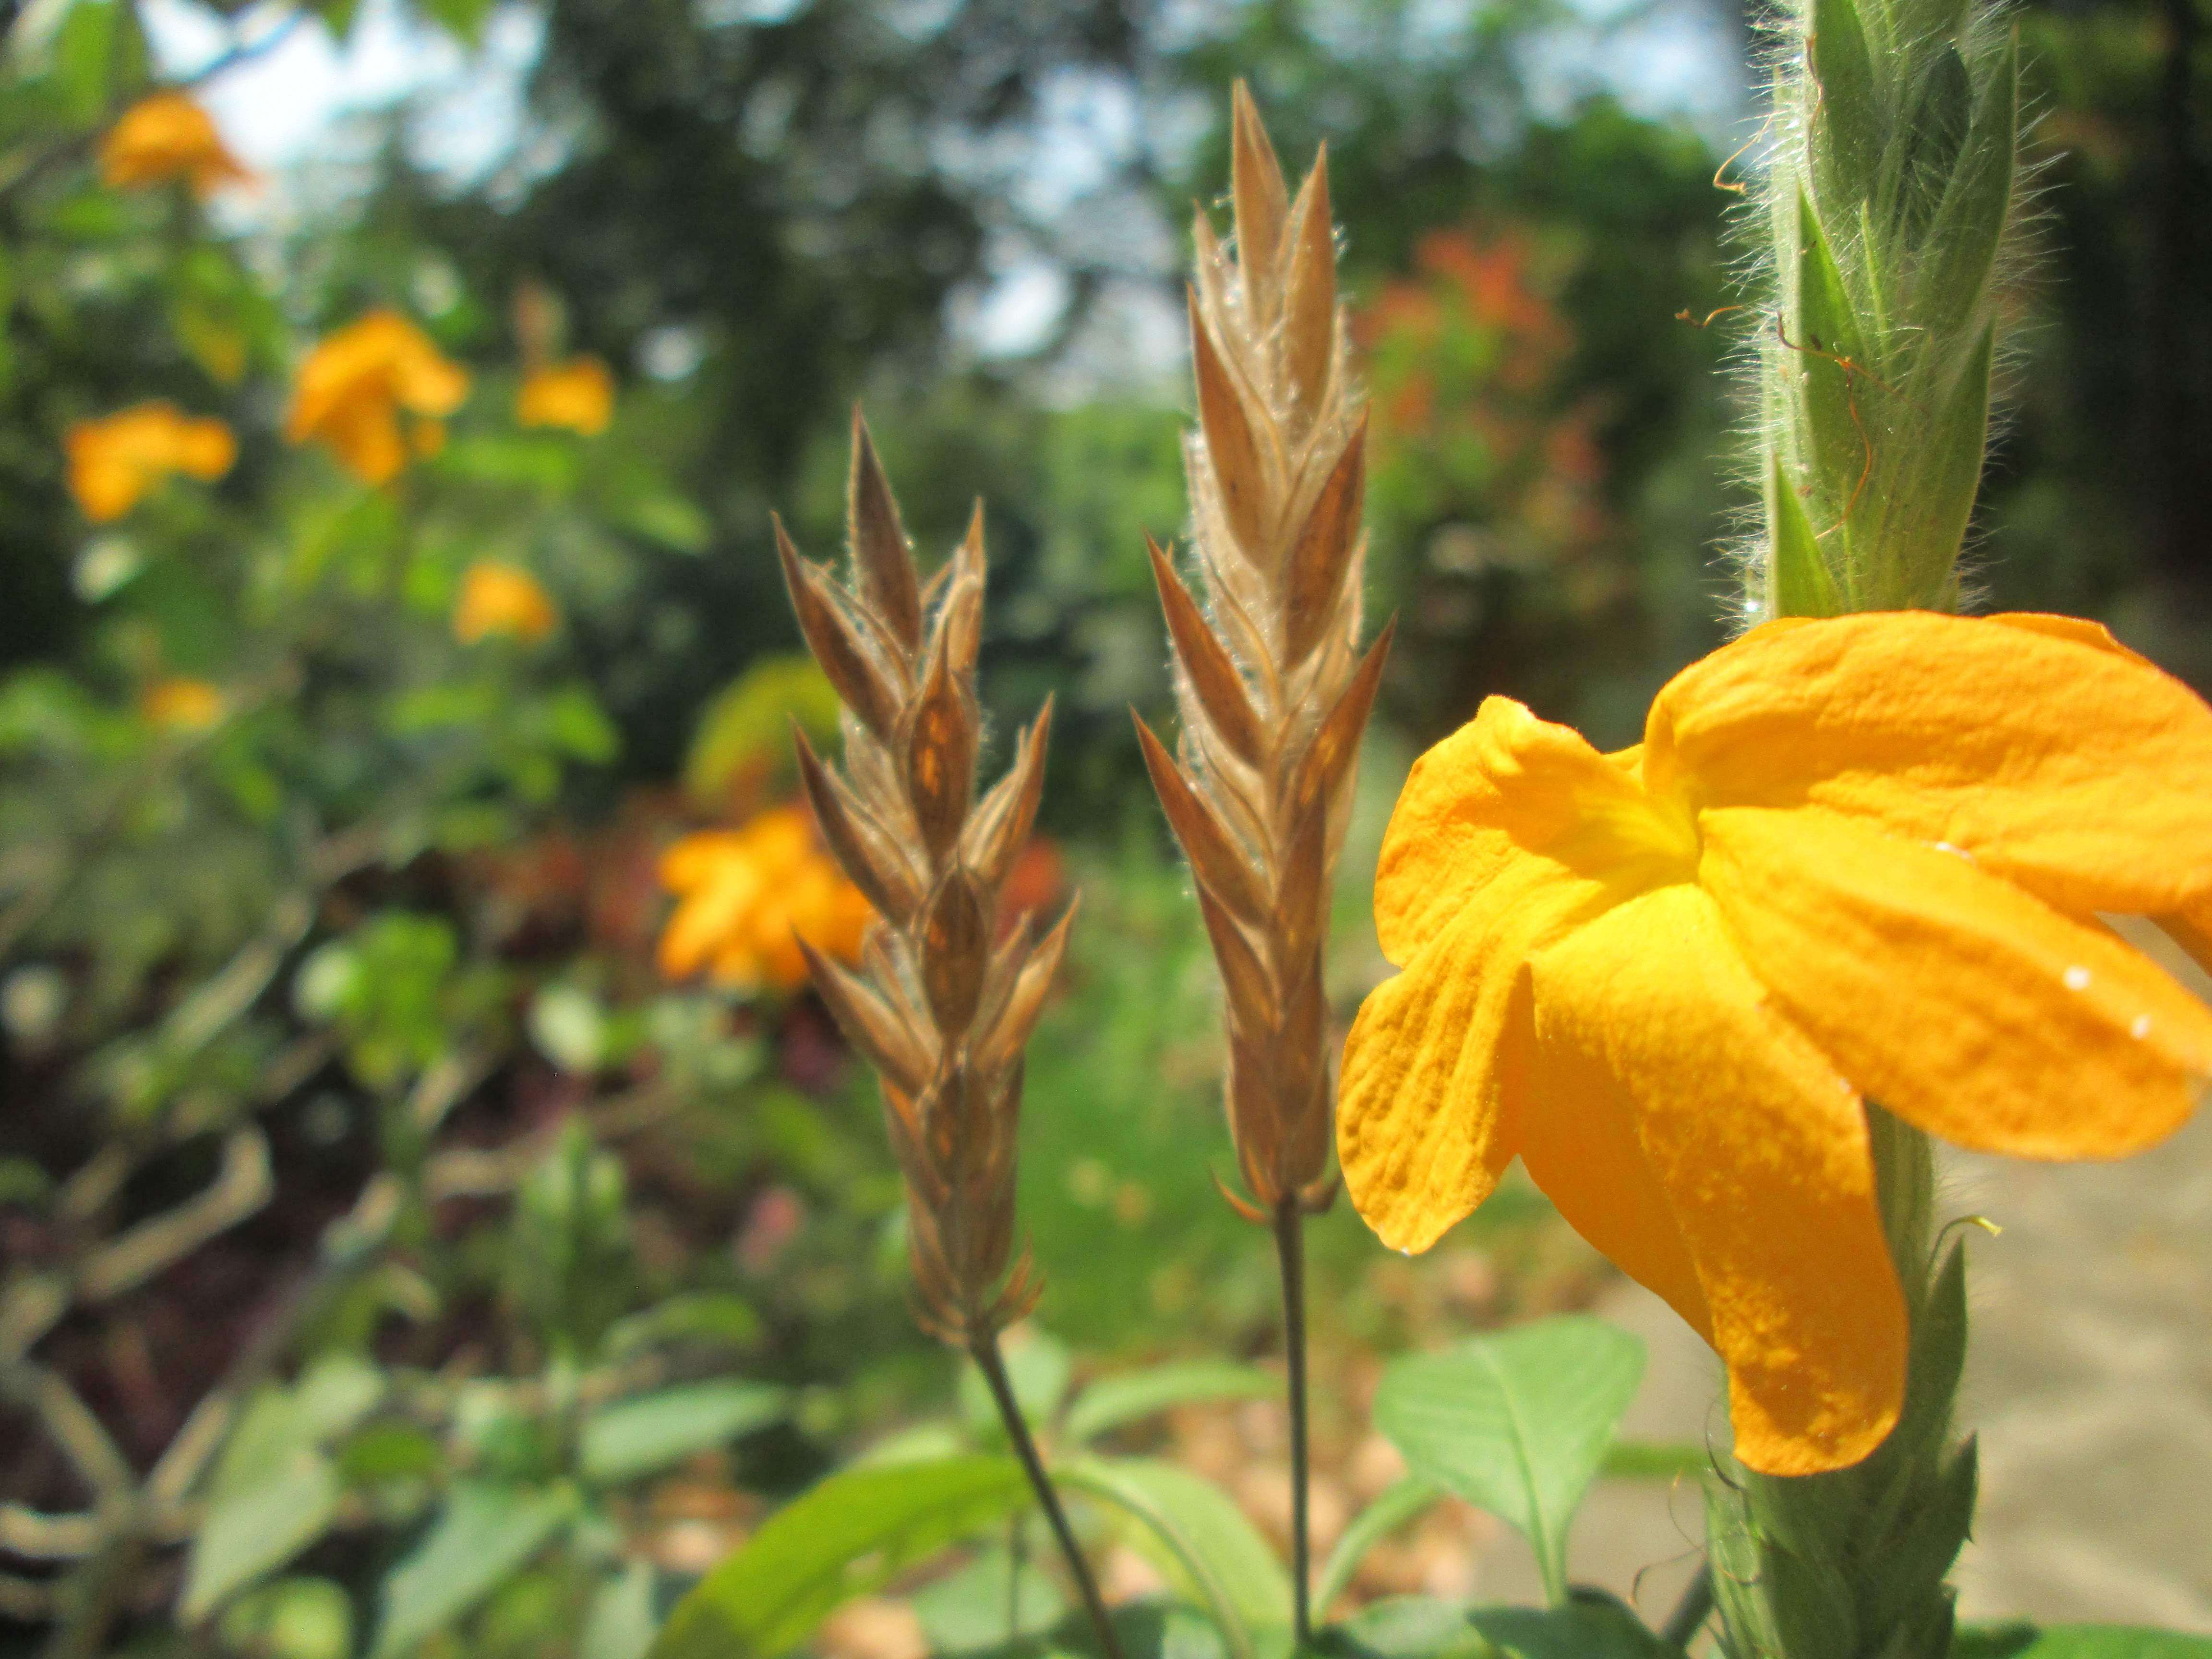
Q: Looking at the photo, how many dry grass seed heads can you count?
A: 2